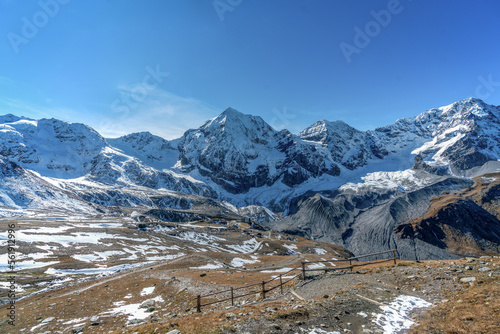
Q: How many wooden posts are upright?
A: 7